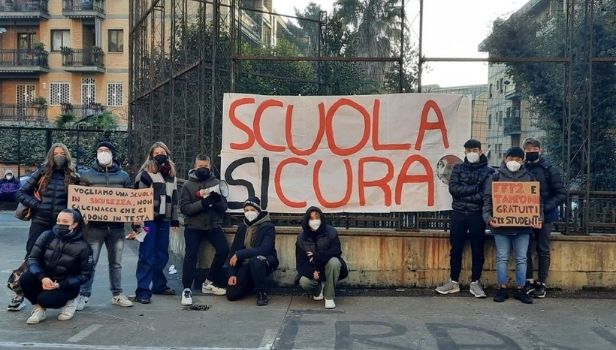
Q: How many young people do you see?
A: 10